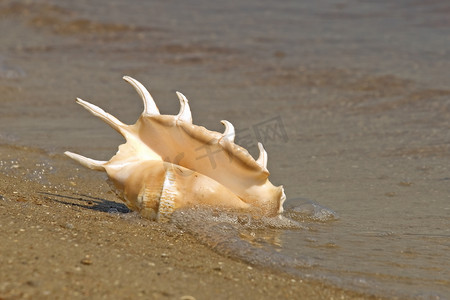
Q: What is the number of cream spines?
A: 6